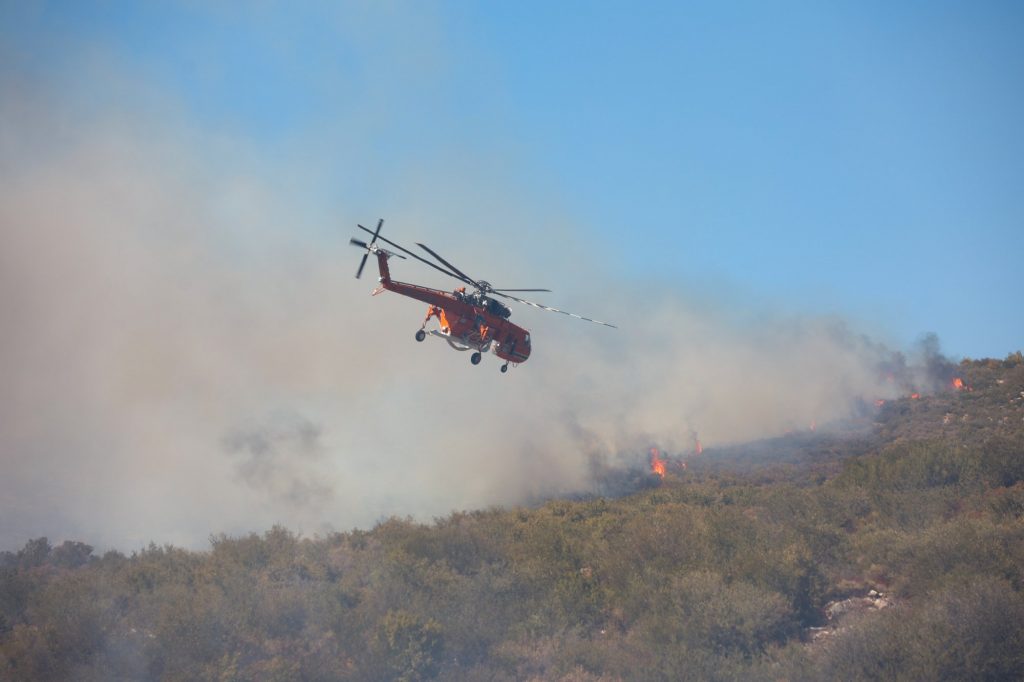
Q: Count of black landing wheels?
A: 3